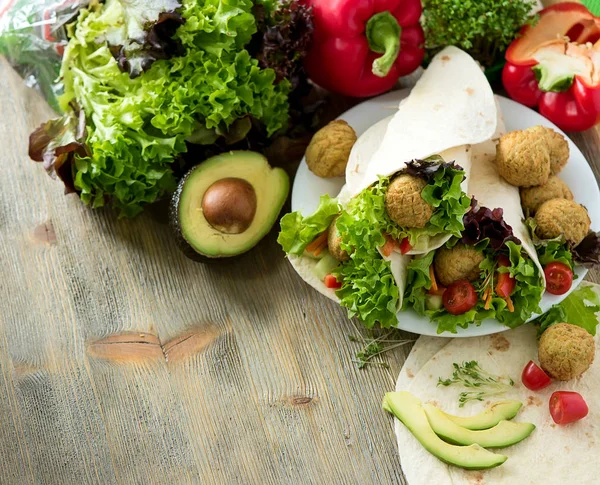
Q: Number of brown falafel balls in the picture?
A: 9